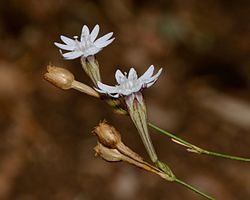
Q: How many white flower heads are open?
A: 2